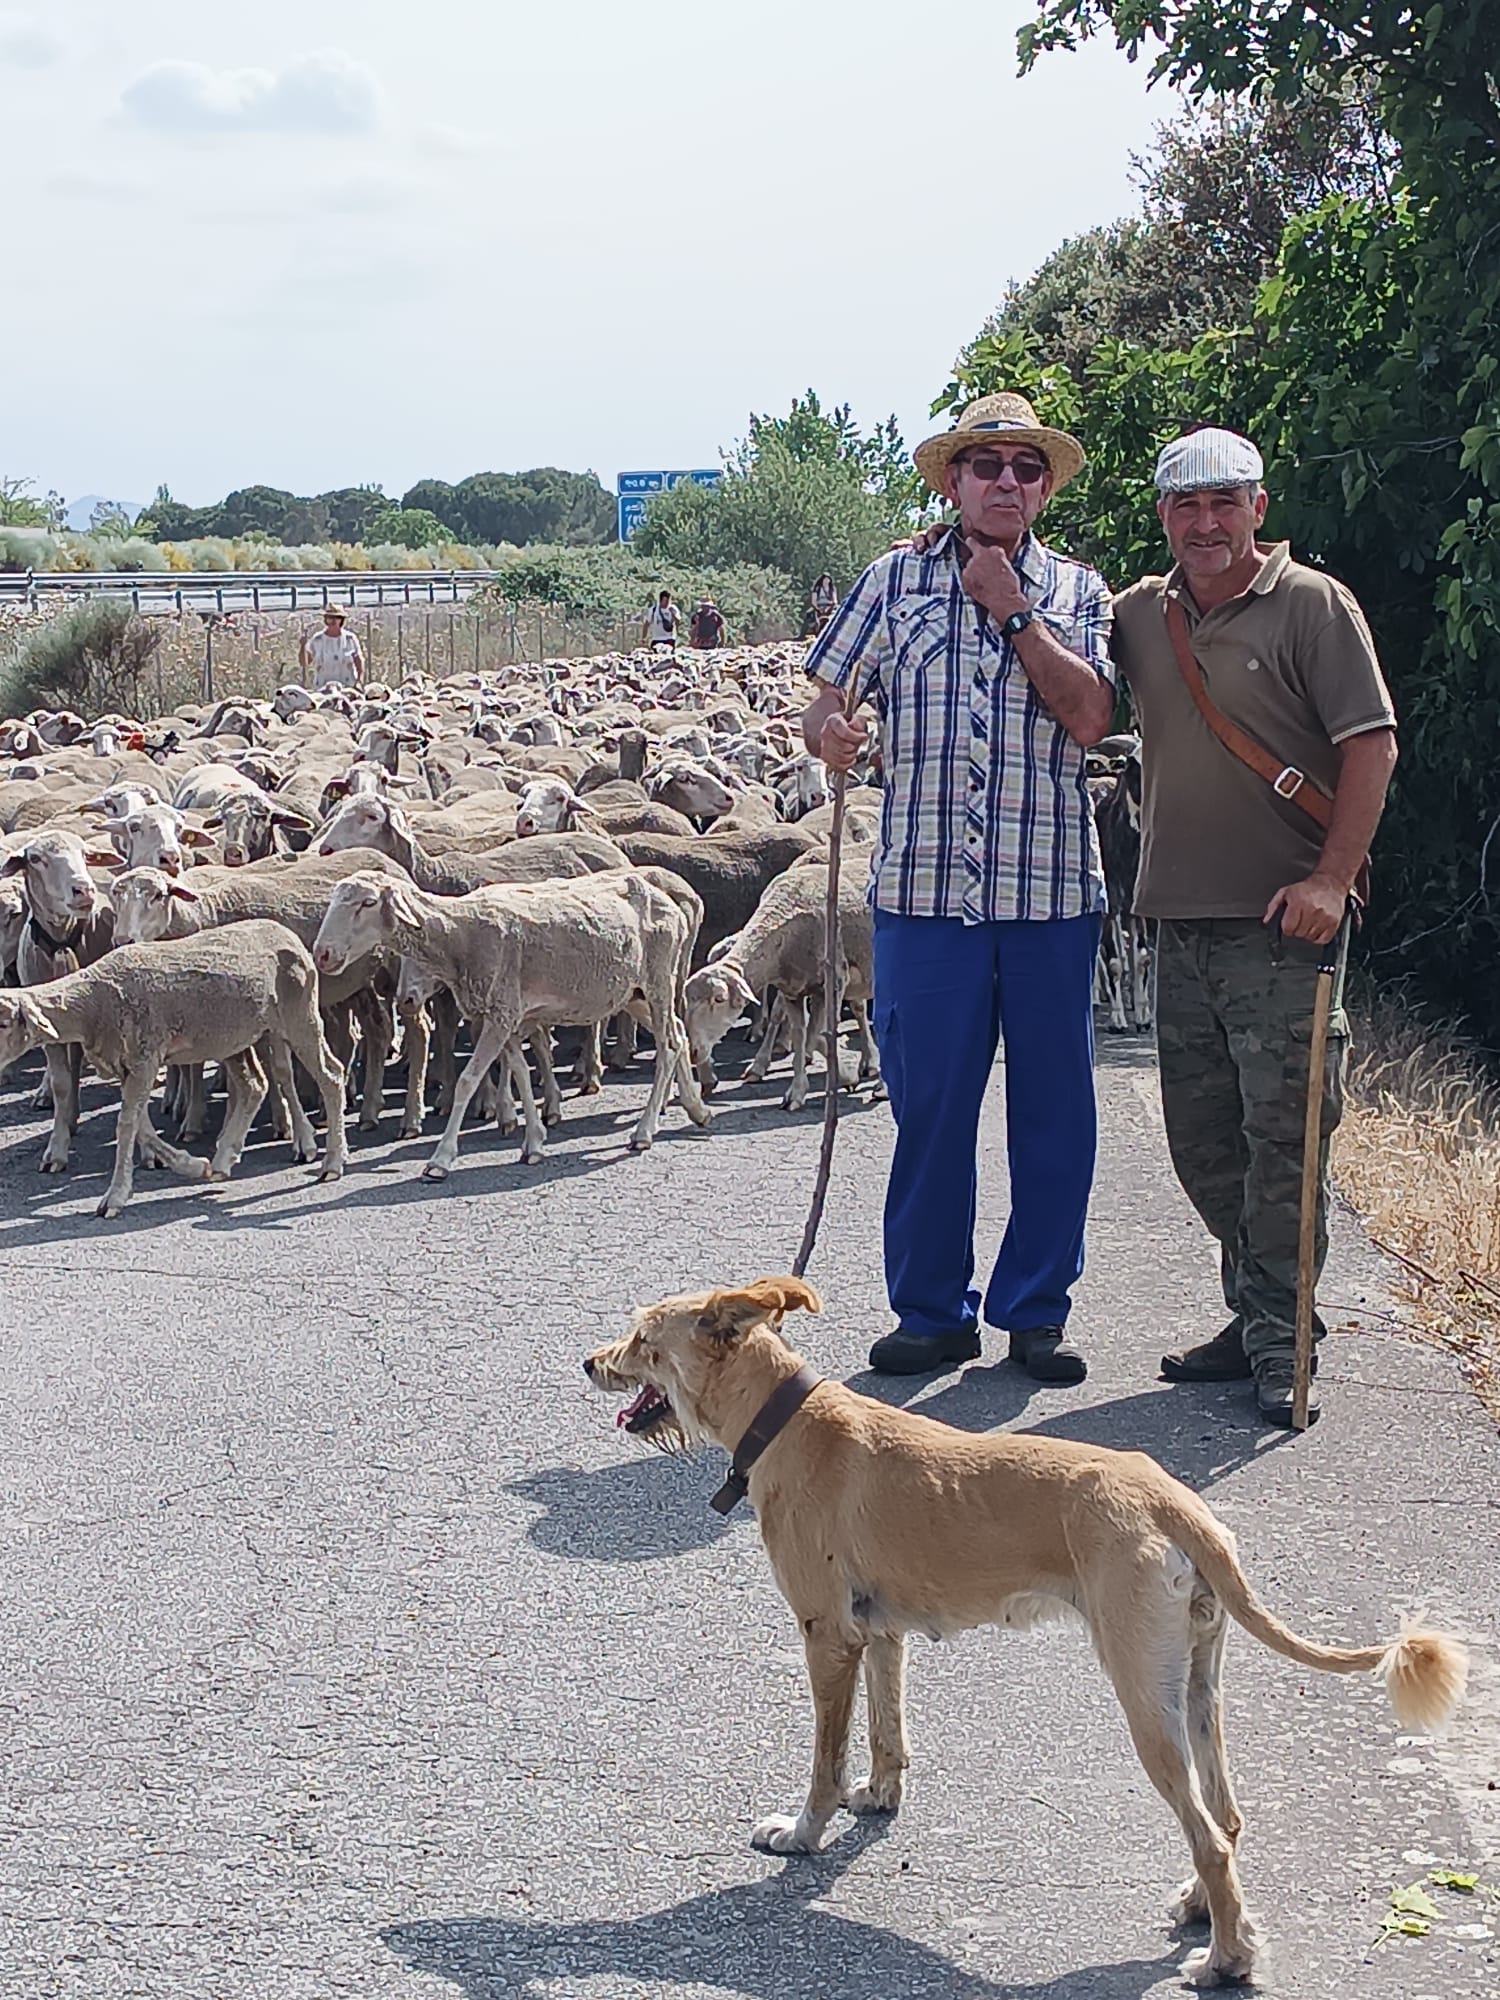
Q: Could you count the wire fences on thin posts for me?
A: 1